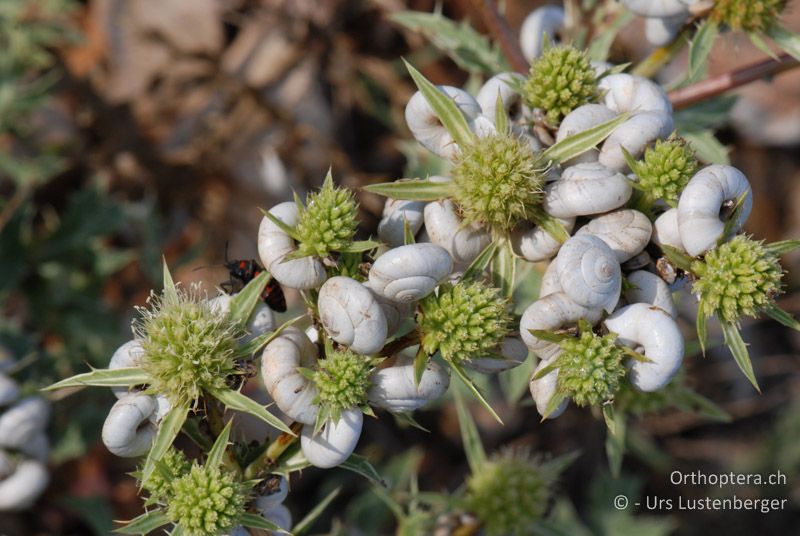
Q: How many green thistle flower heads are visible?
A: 13